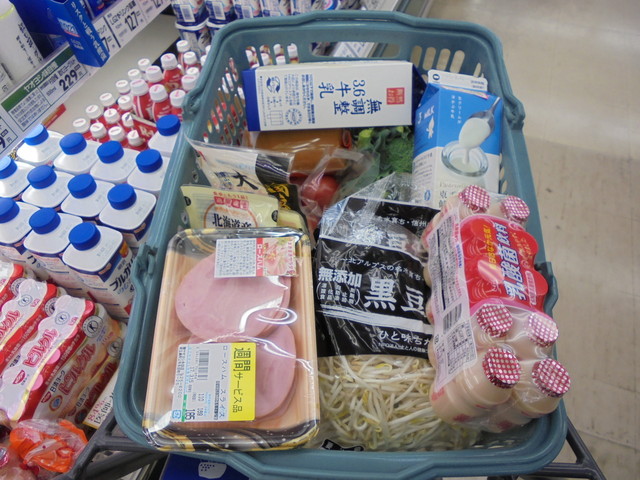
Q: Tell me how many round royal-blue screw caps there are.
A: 12